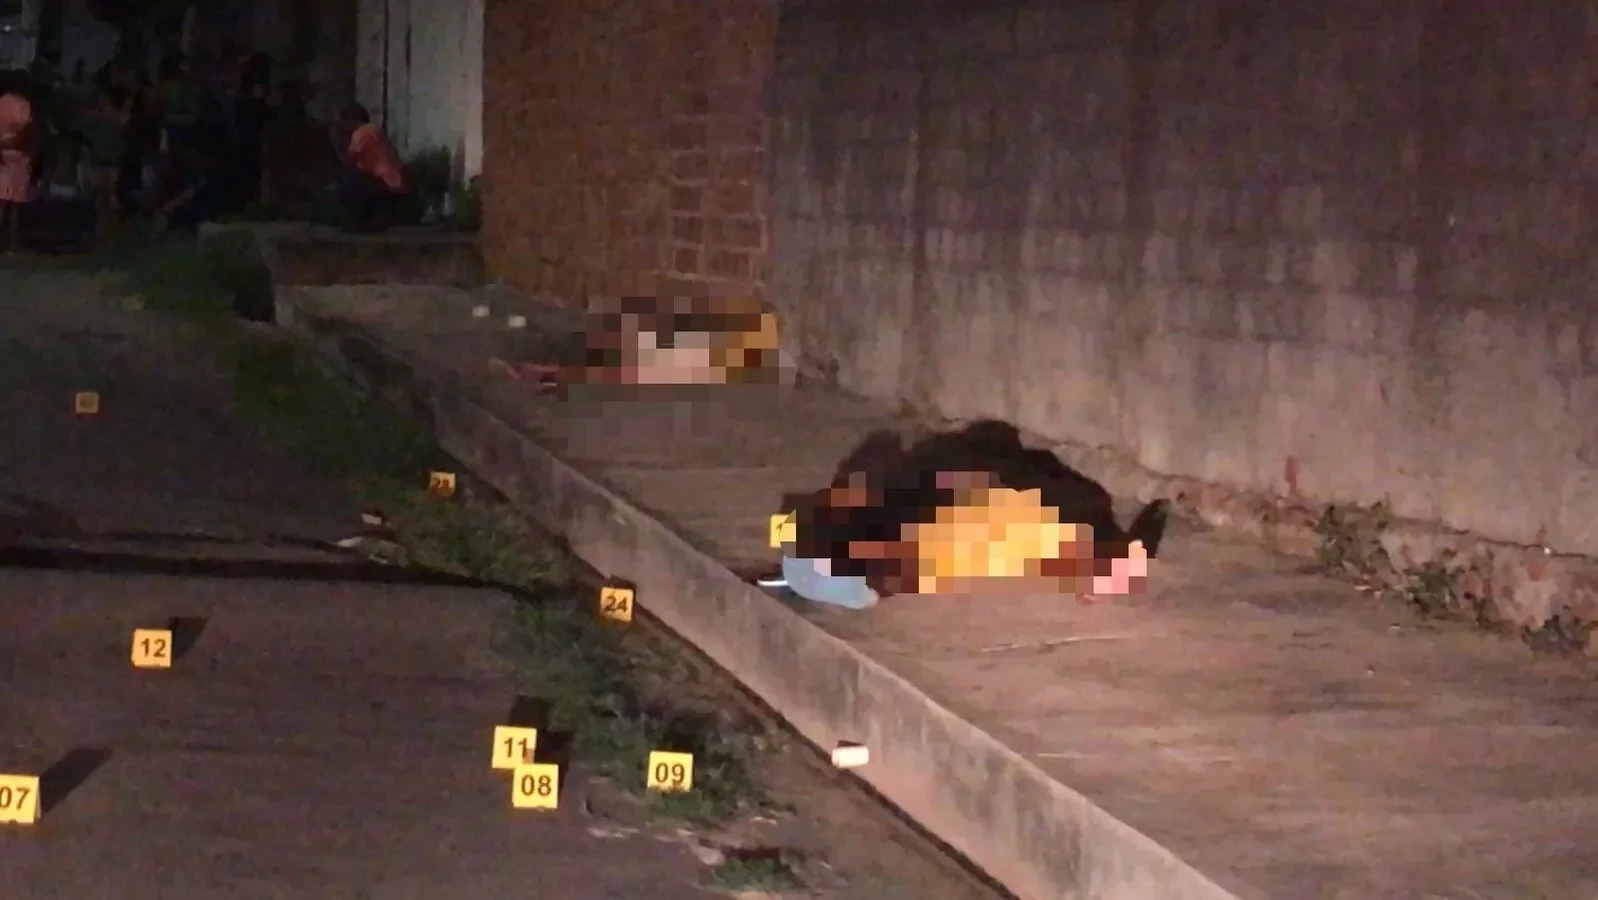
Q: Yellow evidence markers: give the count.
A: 9